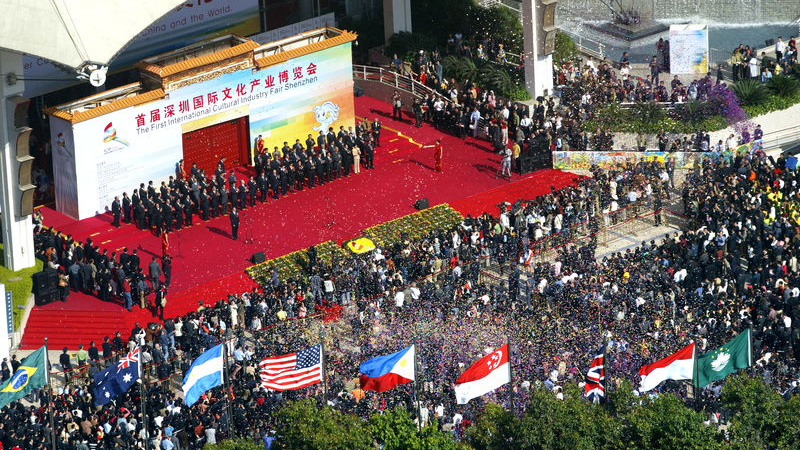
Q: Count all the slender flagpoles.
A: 9